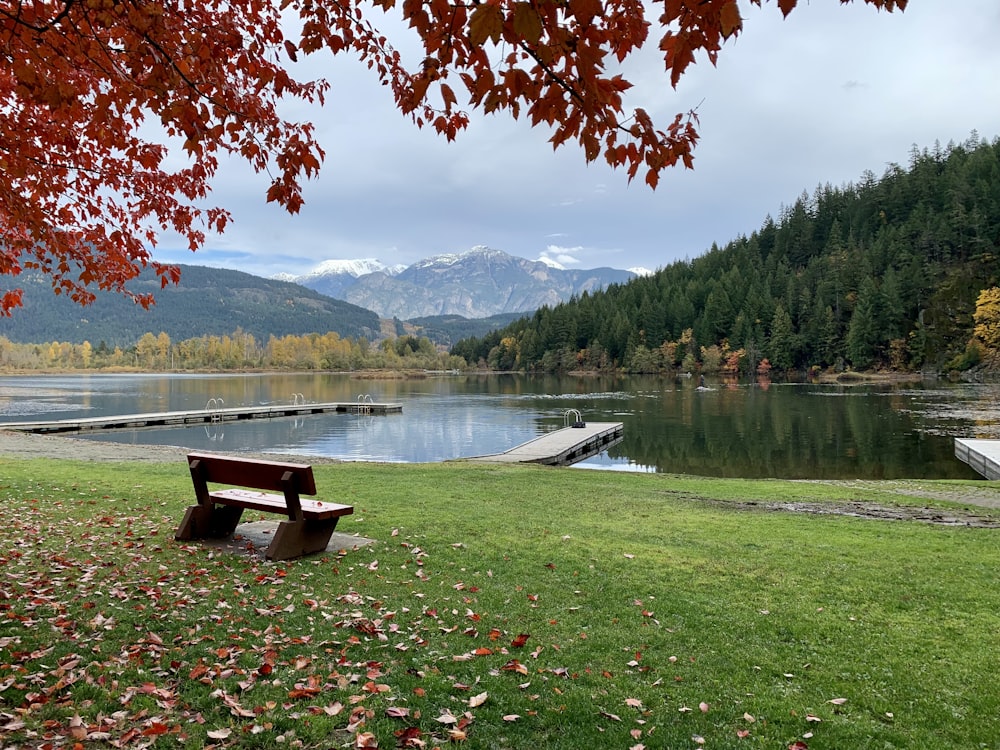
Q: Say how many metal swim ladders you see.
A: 4